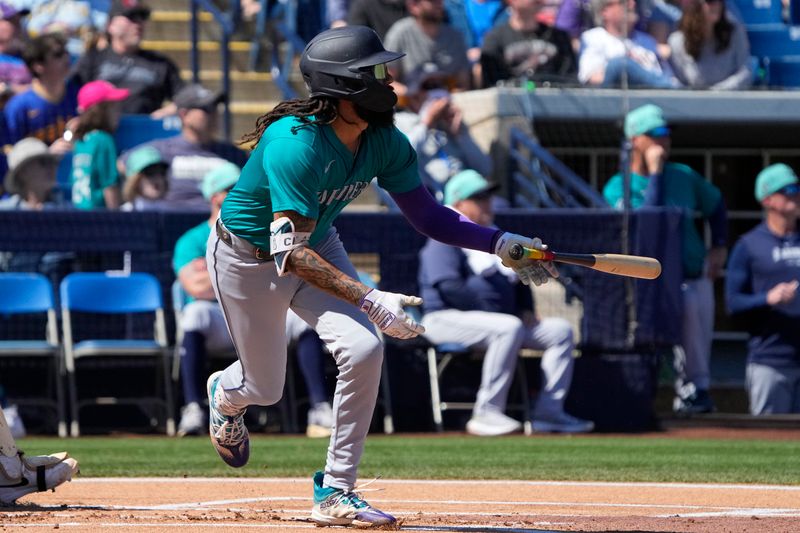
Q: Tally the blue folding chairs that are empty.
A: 2